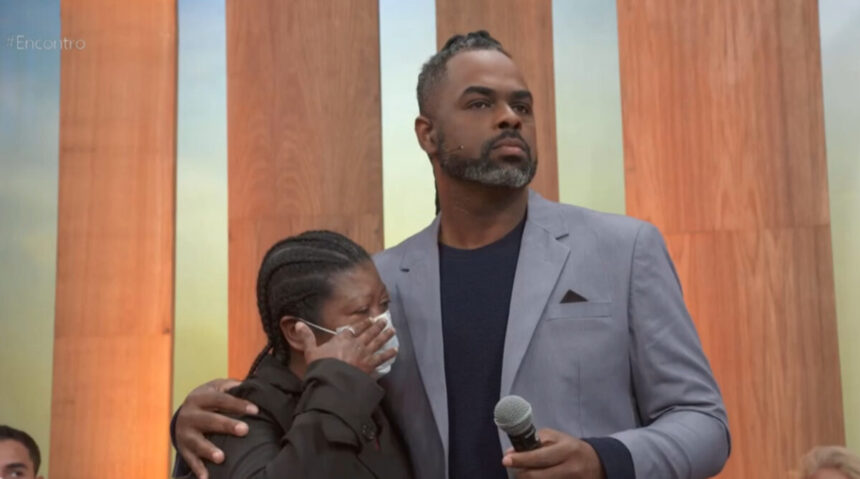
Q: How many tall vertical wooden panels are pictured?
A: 4